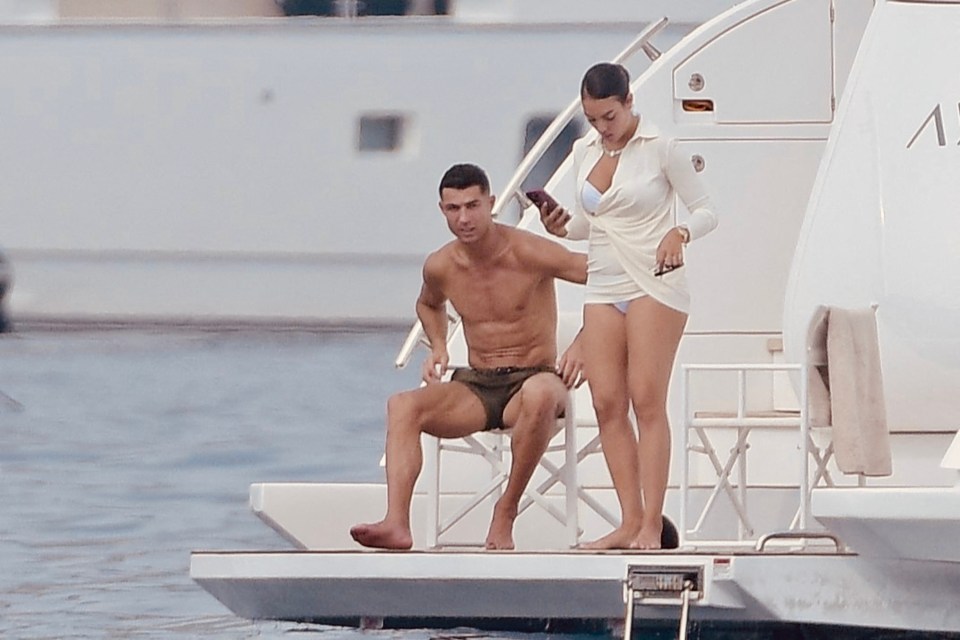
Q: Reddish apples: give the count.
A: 0